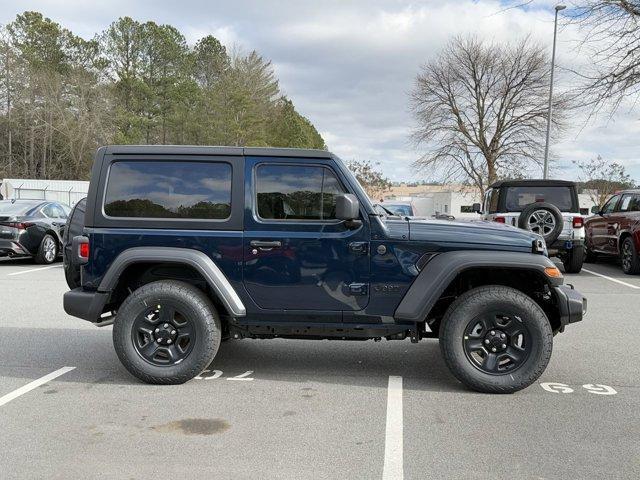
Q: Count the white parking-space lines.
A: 4